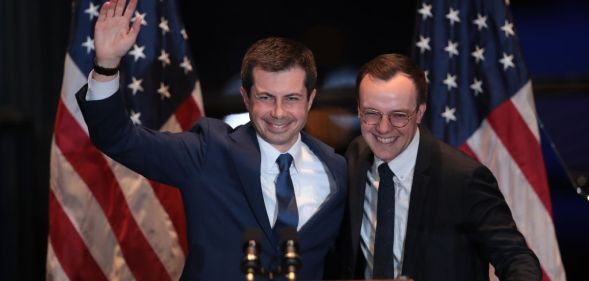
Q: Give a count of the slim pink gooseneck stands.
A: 0